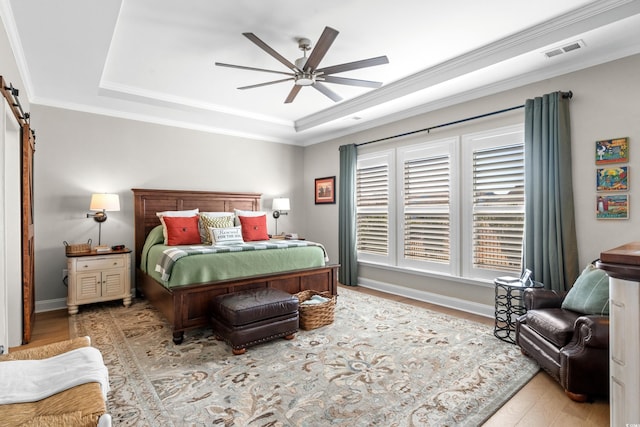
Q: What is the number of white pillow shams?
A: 3